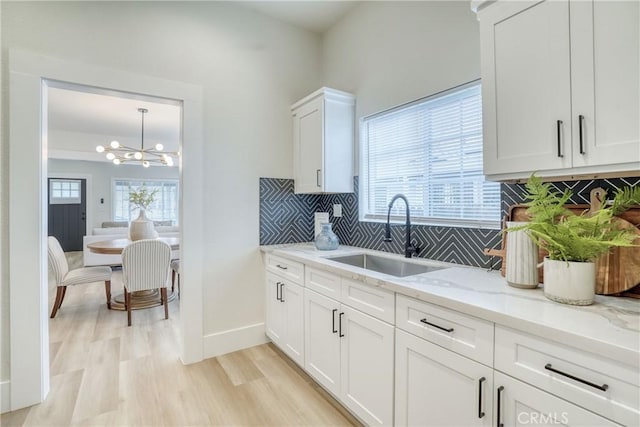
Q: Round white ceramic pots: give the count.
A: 1